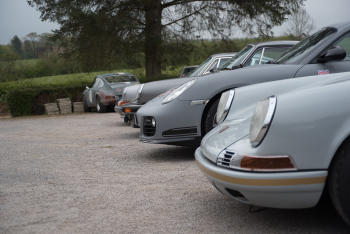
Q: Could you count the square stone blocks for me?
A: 3